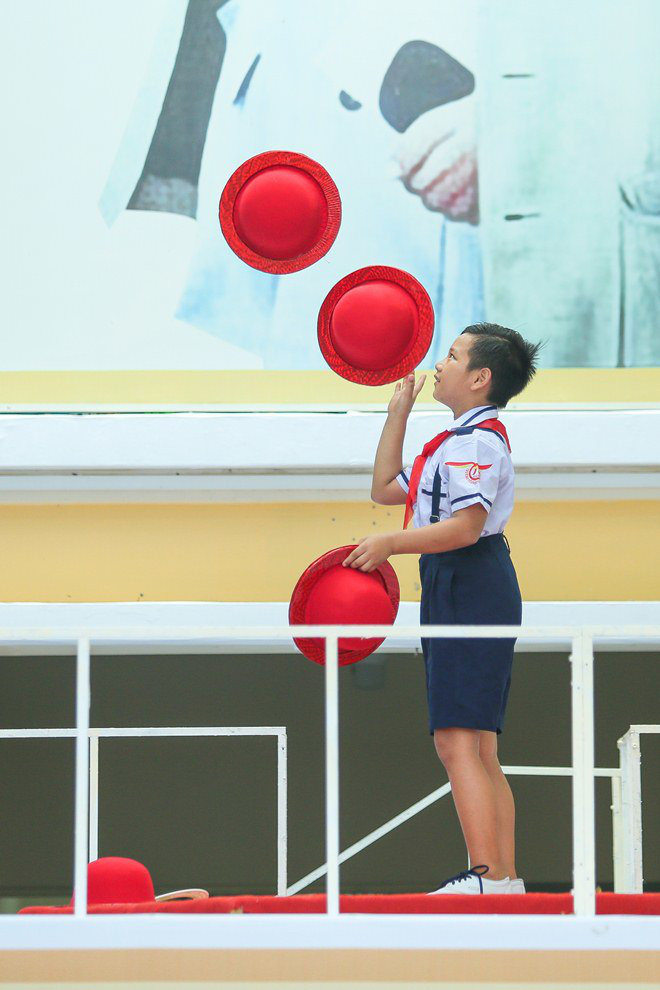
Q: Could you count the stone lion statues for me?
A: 0